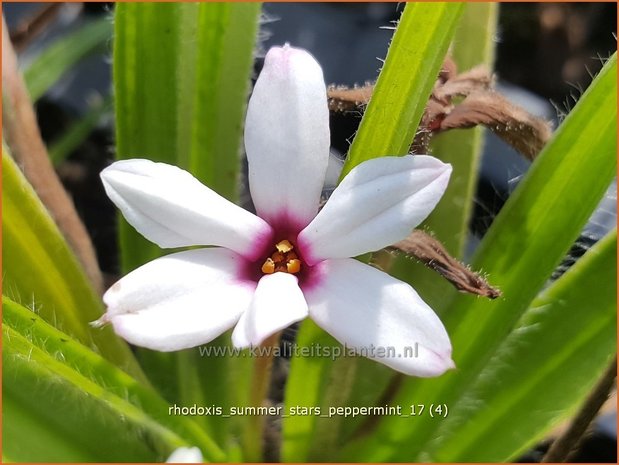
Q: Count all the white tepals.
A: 6